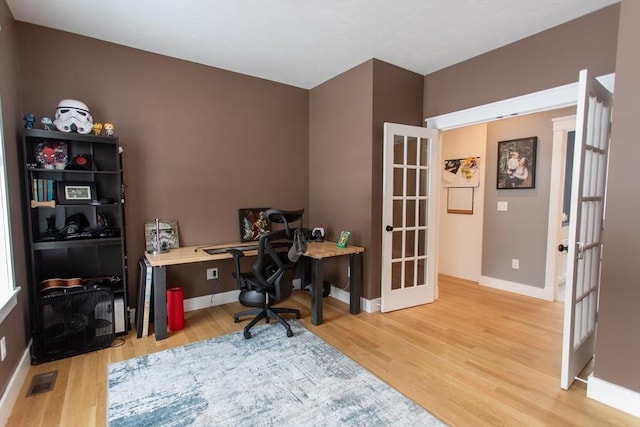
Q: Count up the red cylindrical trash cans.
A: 1